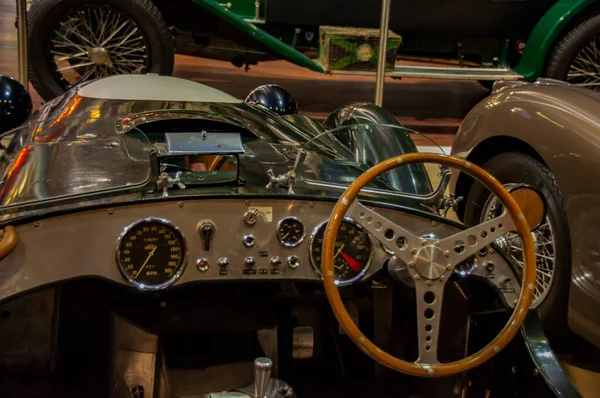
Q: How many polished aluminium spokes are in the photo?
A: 3